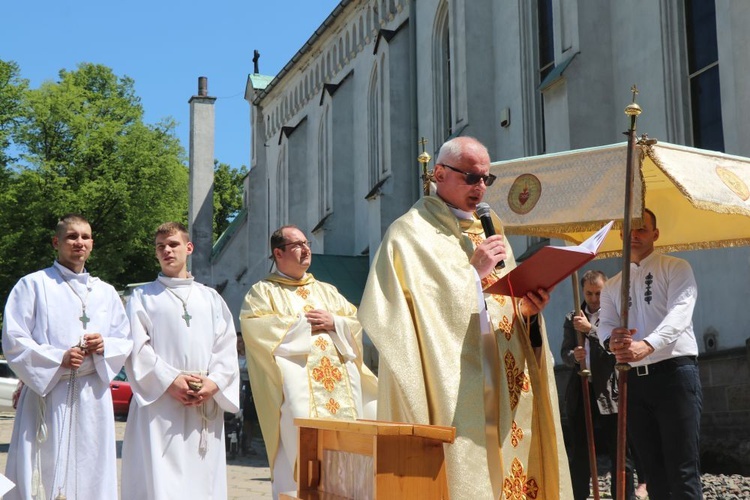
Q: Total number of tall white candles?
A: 0